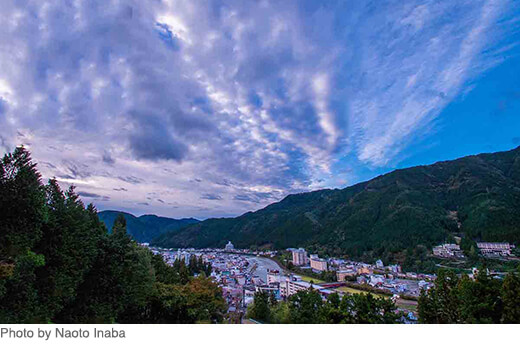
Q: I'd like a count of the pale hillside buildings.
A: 2